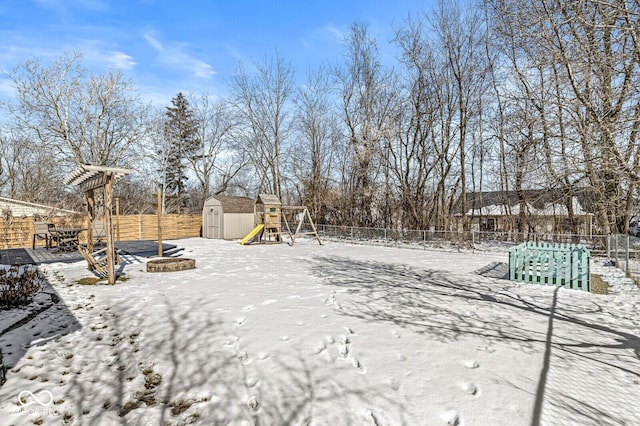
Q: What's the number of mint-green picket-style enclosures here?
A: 1